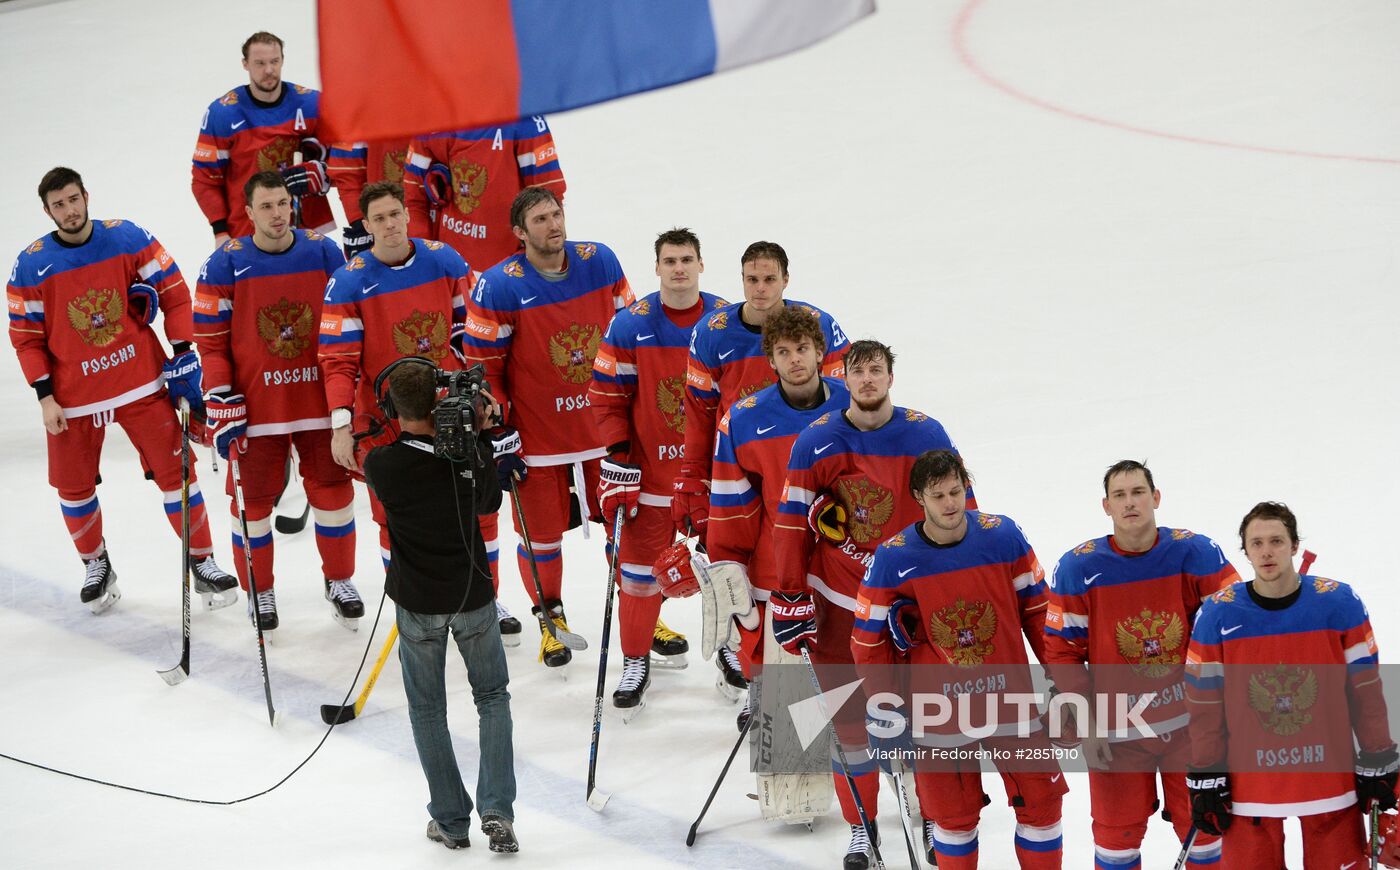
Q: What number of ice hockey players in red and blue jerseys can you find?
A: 14